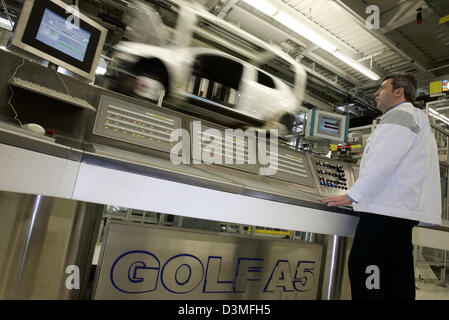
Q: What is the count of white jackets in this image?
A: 1